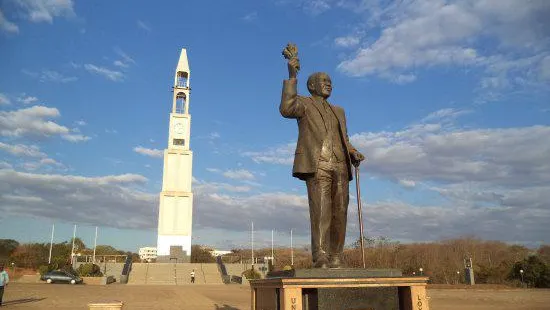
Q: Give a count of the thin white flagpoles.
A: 6